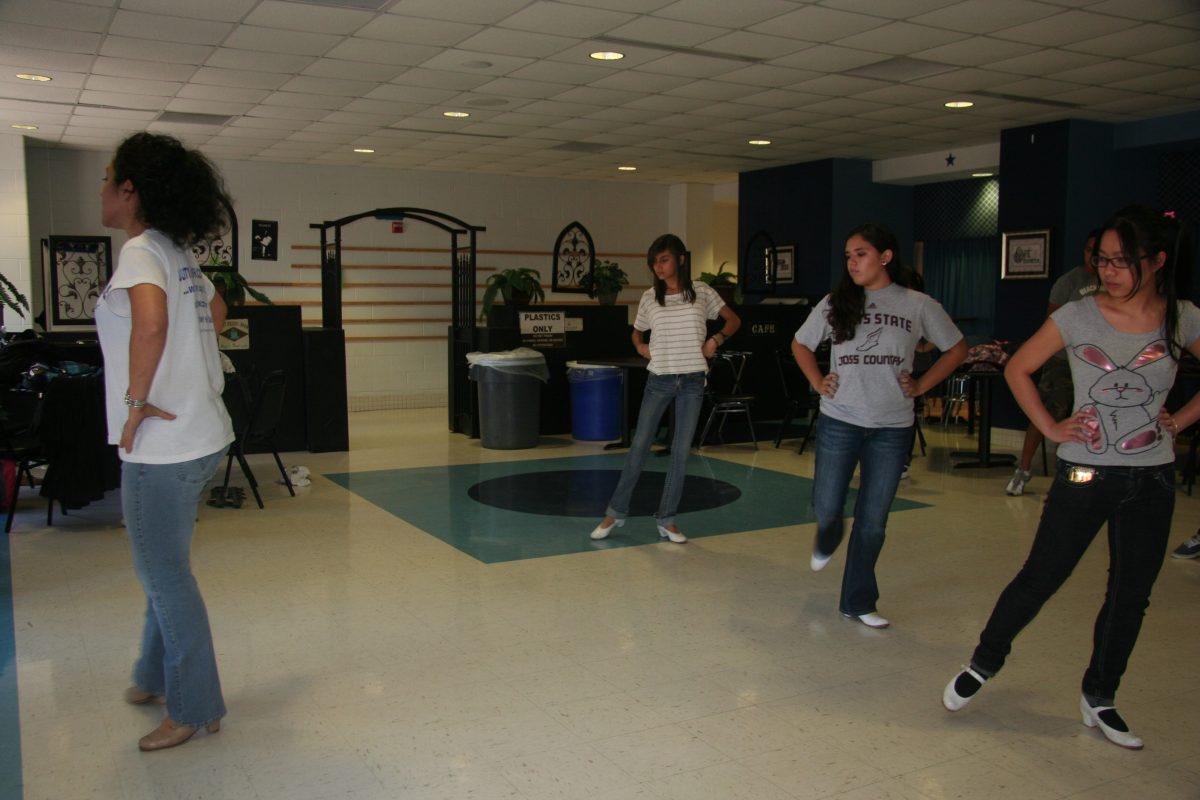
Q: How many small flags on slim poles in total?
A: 0